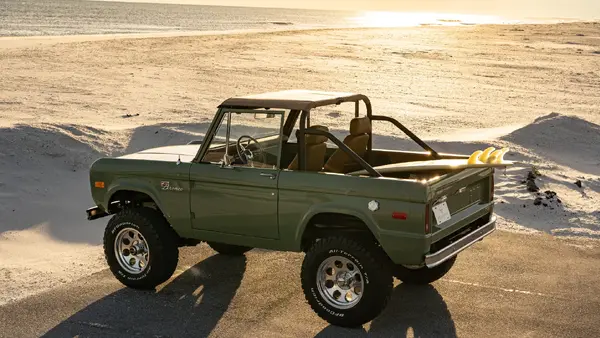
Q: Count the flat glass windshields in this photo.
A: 1